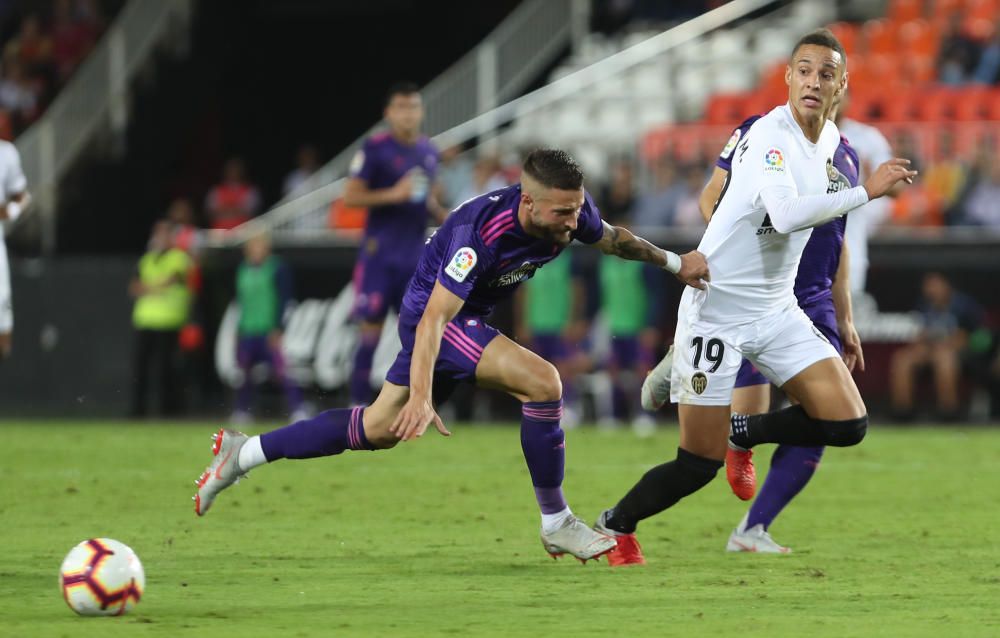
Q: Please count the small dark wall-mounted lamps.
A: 0